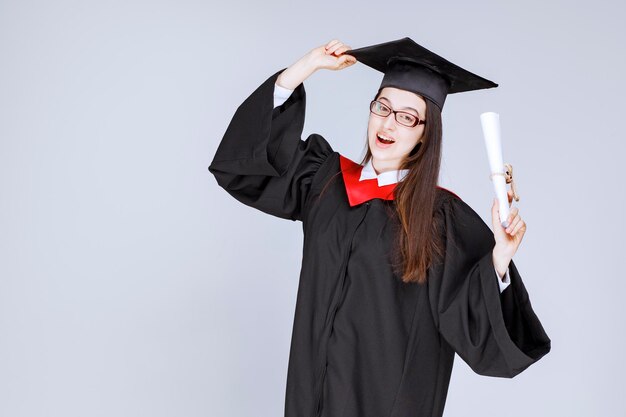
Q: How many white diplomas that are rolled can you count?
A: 1